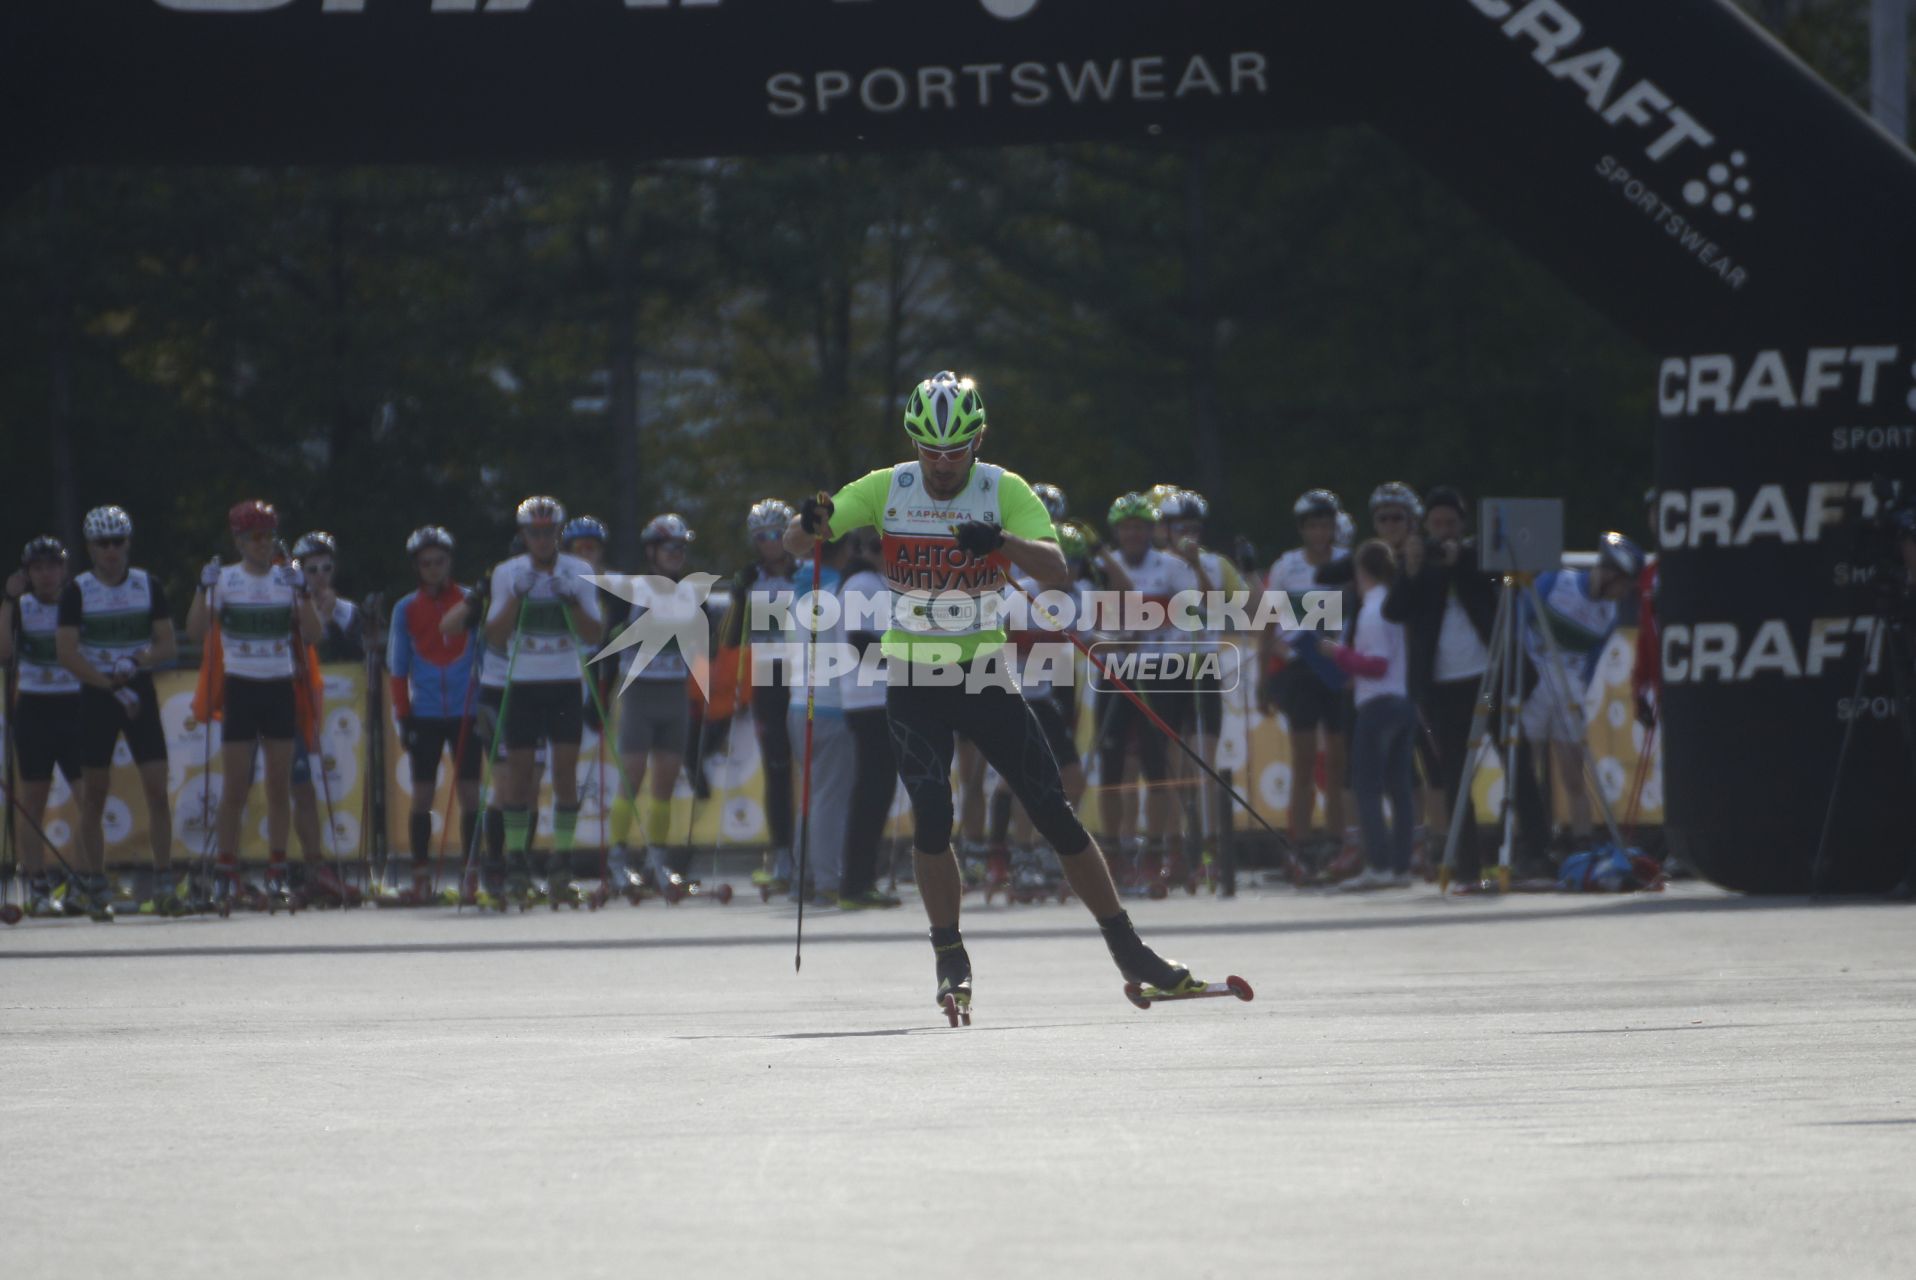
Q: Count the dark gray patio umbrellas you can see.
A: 0